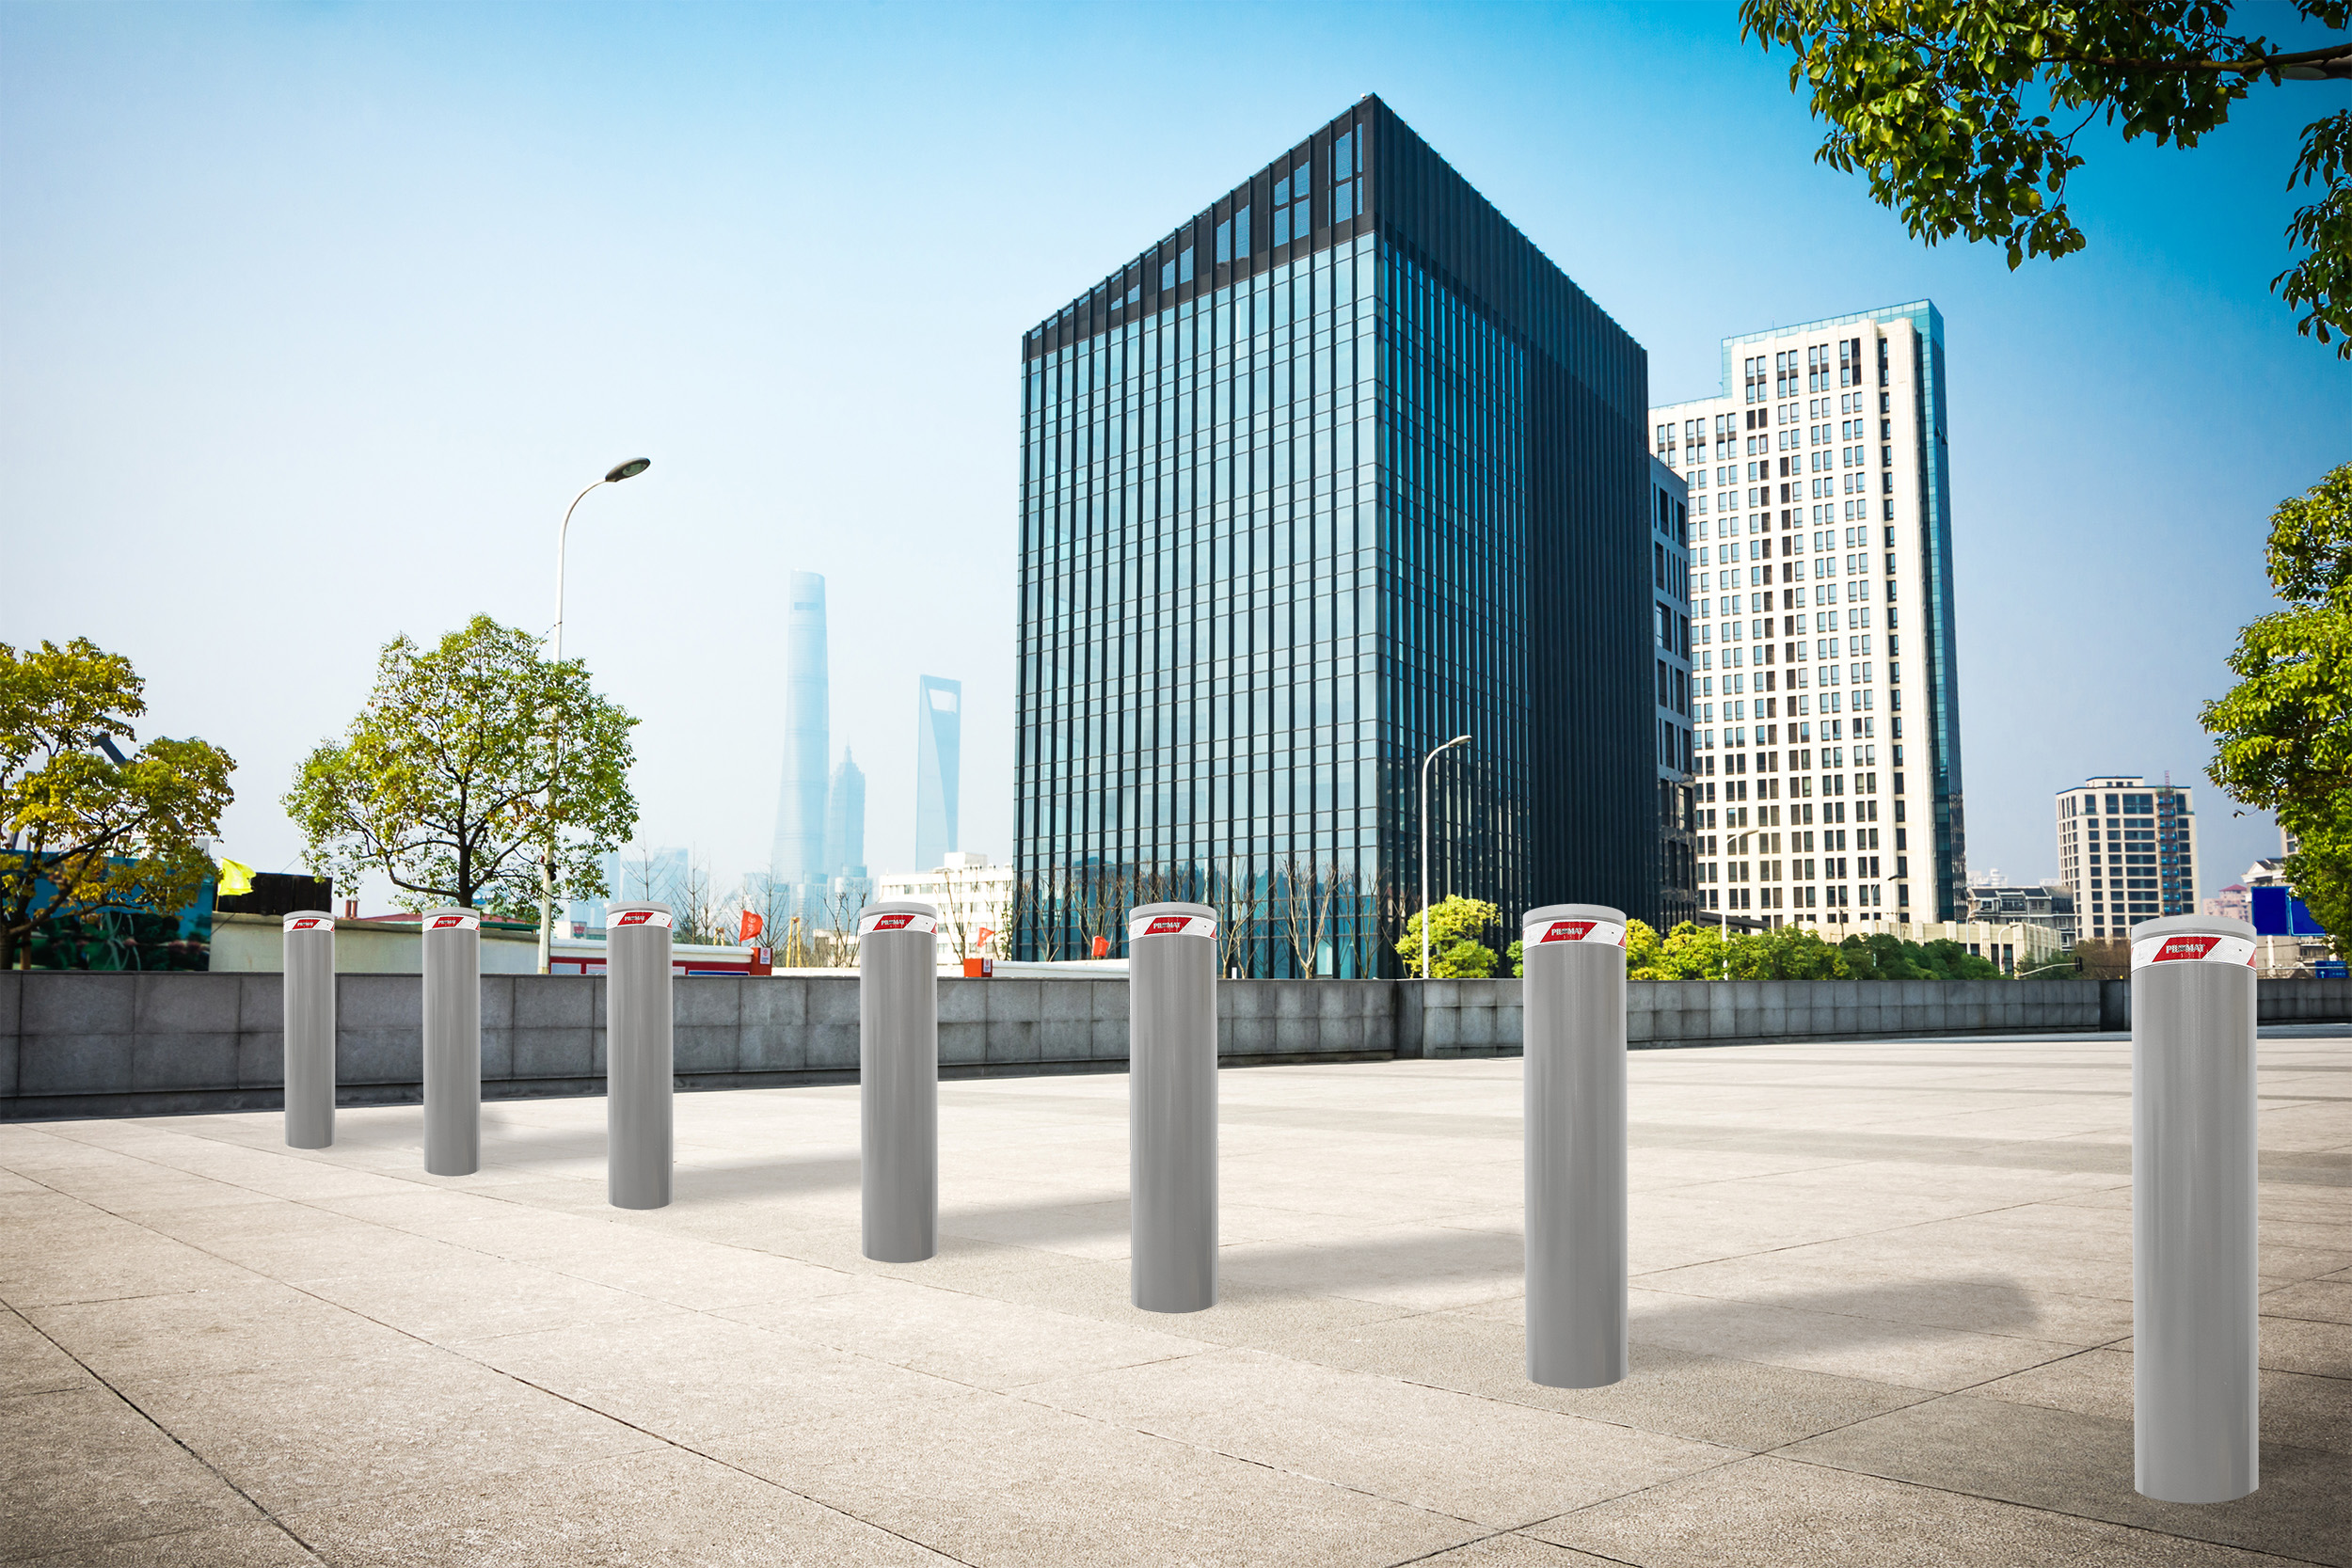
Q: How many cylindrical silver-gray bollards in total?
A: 7